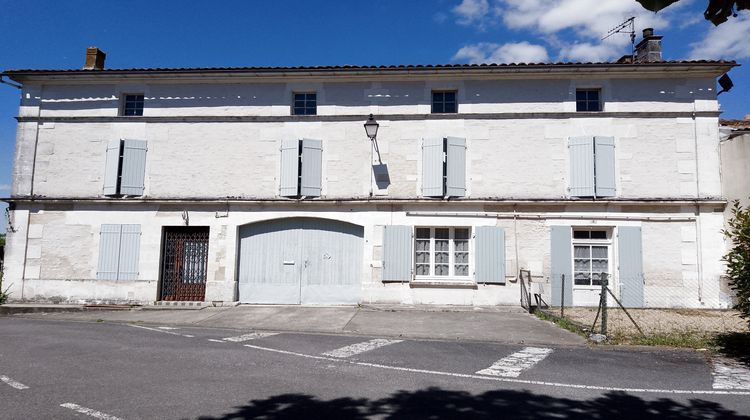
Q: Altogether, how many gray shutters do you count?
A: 14